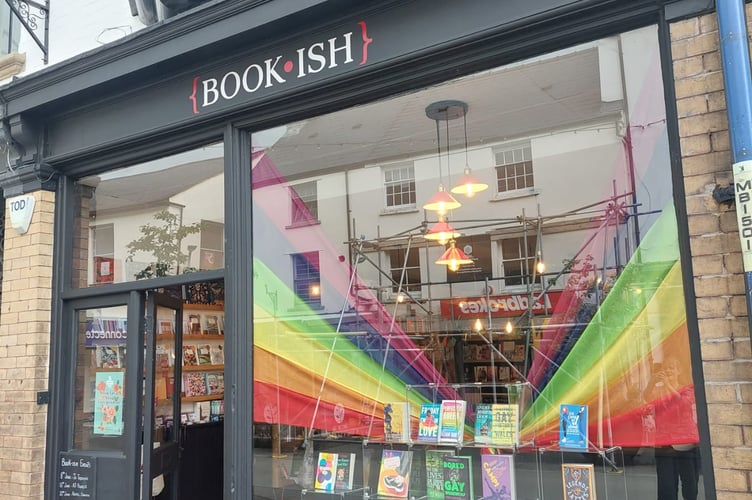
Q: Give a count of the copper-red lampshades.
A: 4